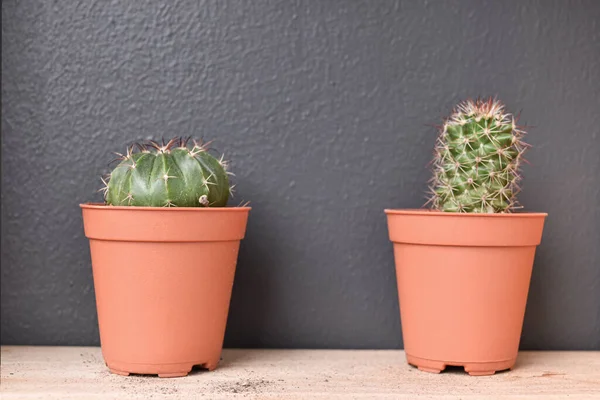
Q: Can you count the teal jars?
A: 0